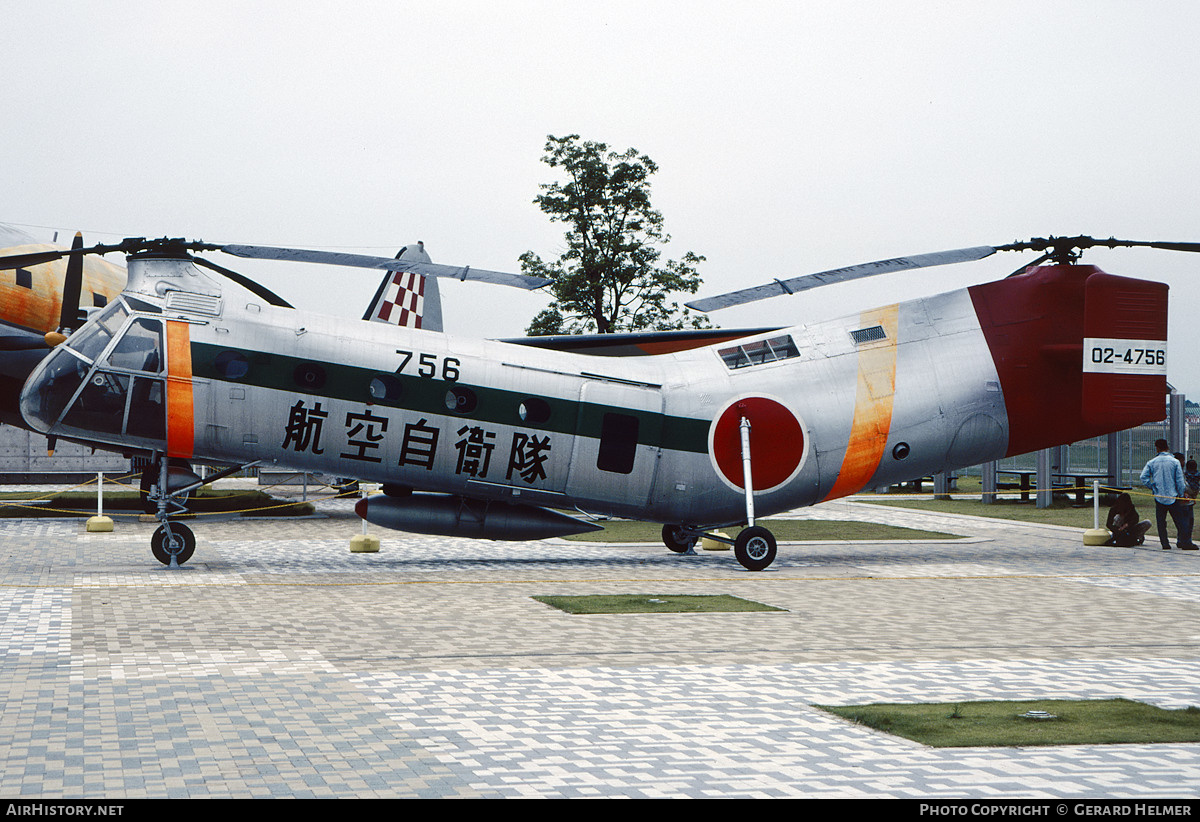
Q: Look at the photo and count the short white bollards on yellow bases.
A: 4